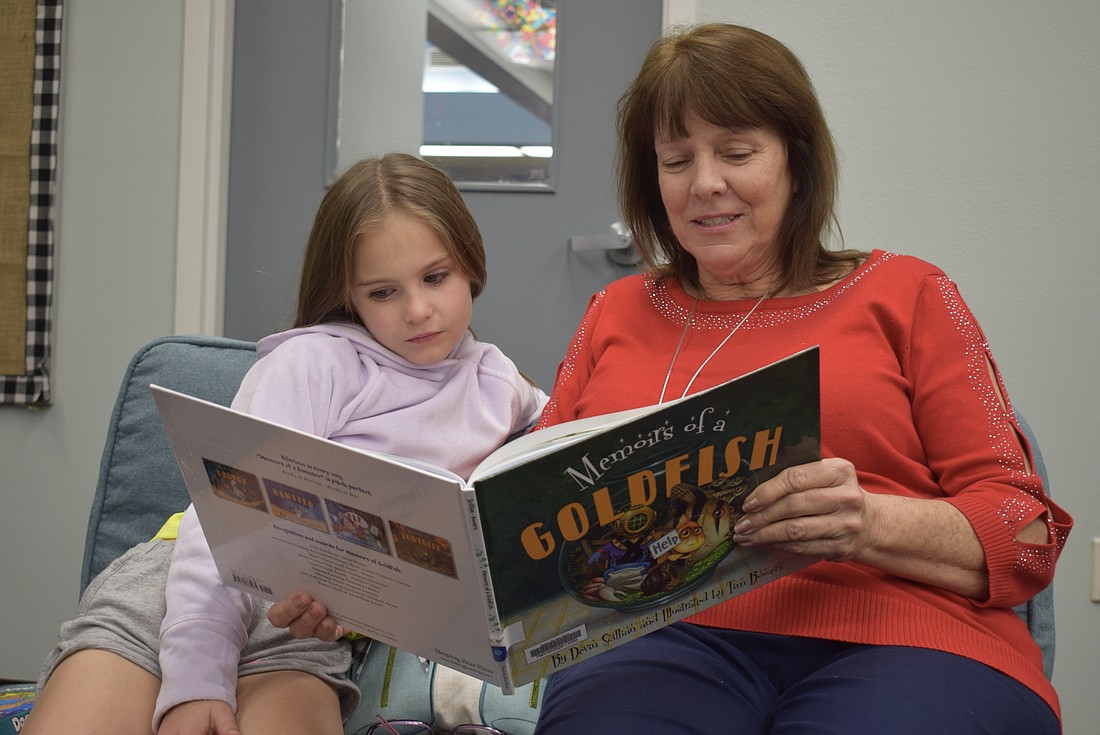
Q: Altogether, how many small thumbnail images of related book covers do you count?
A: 4